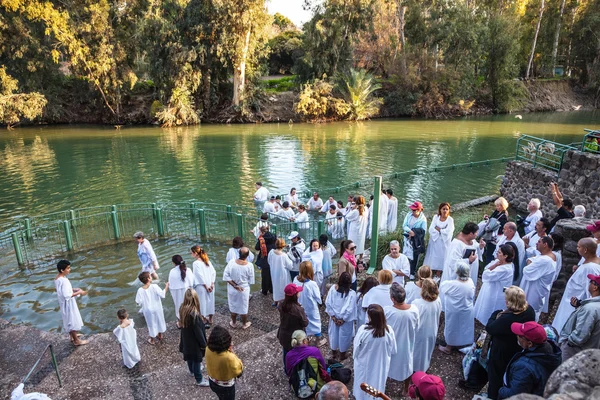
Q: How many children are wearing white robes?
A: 3